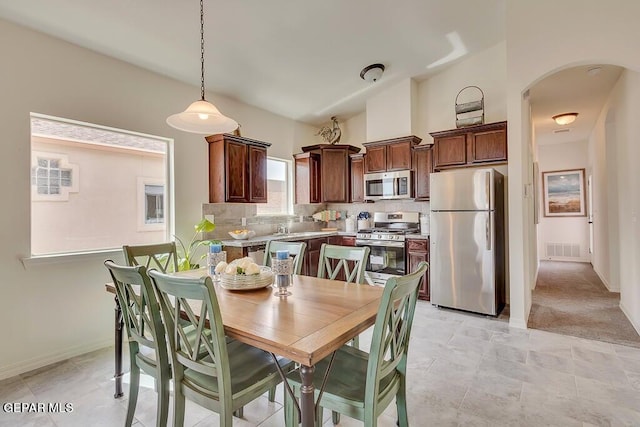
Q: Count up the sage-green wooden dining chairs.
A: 6